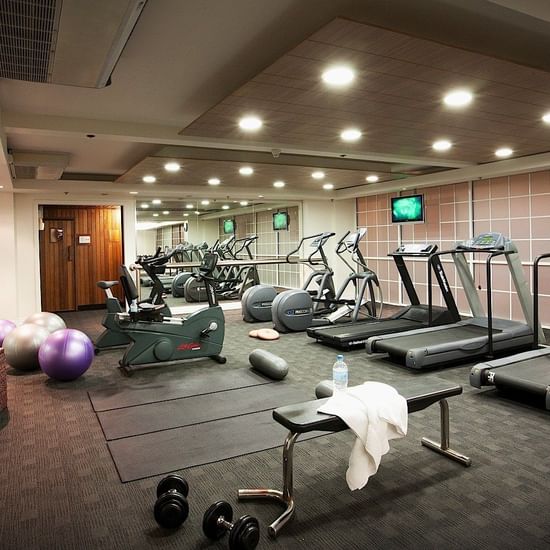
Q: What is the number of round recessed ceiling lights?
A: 15